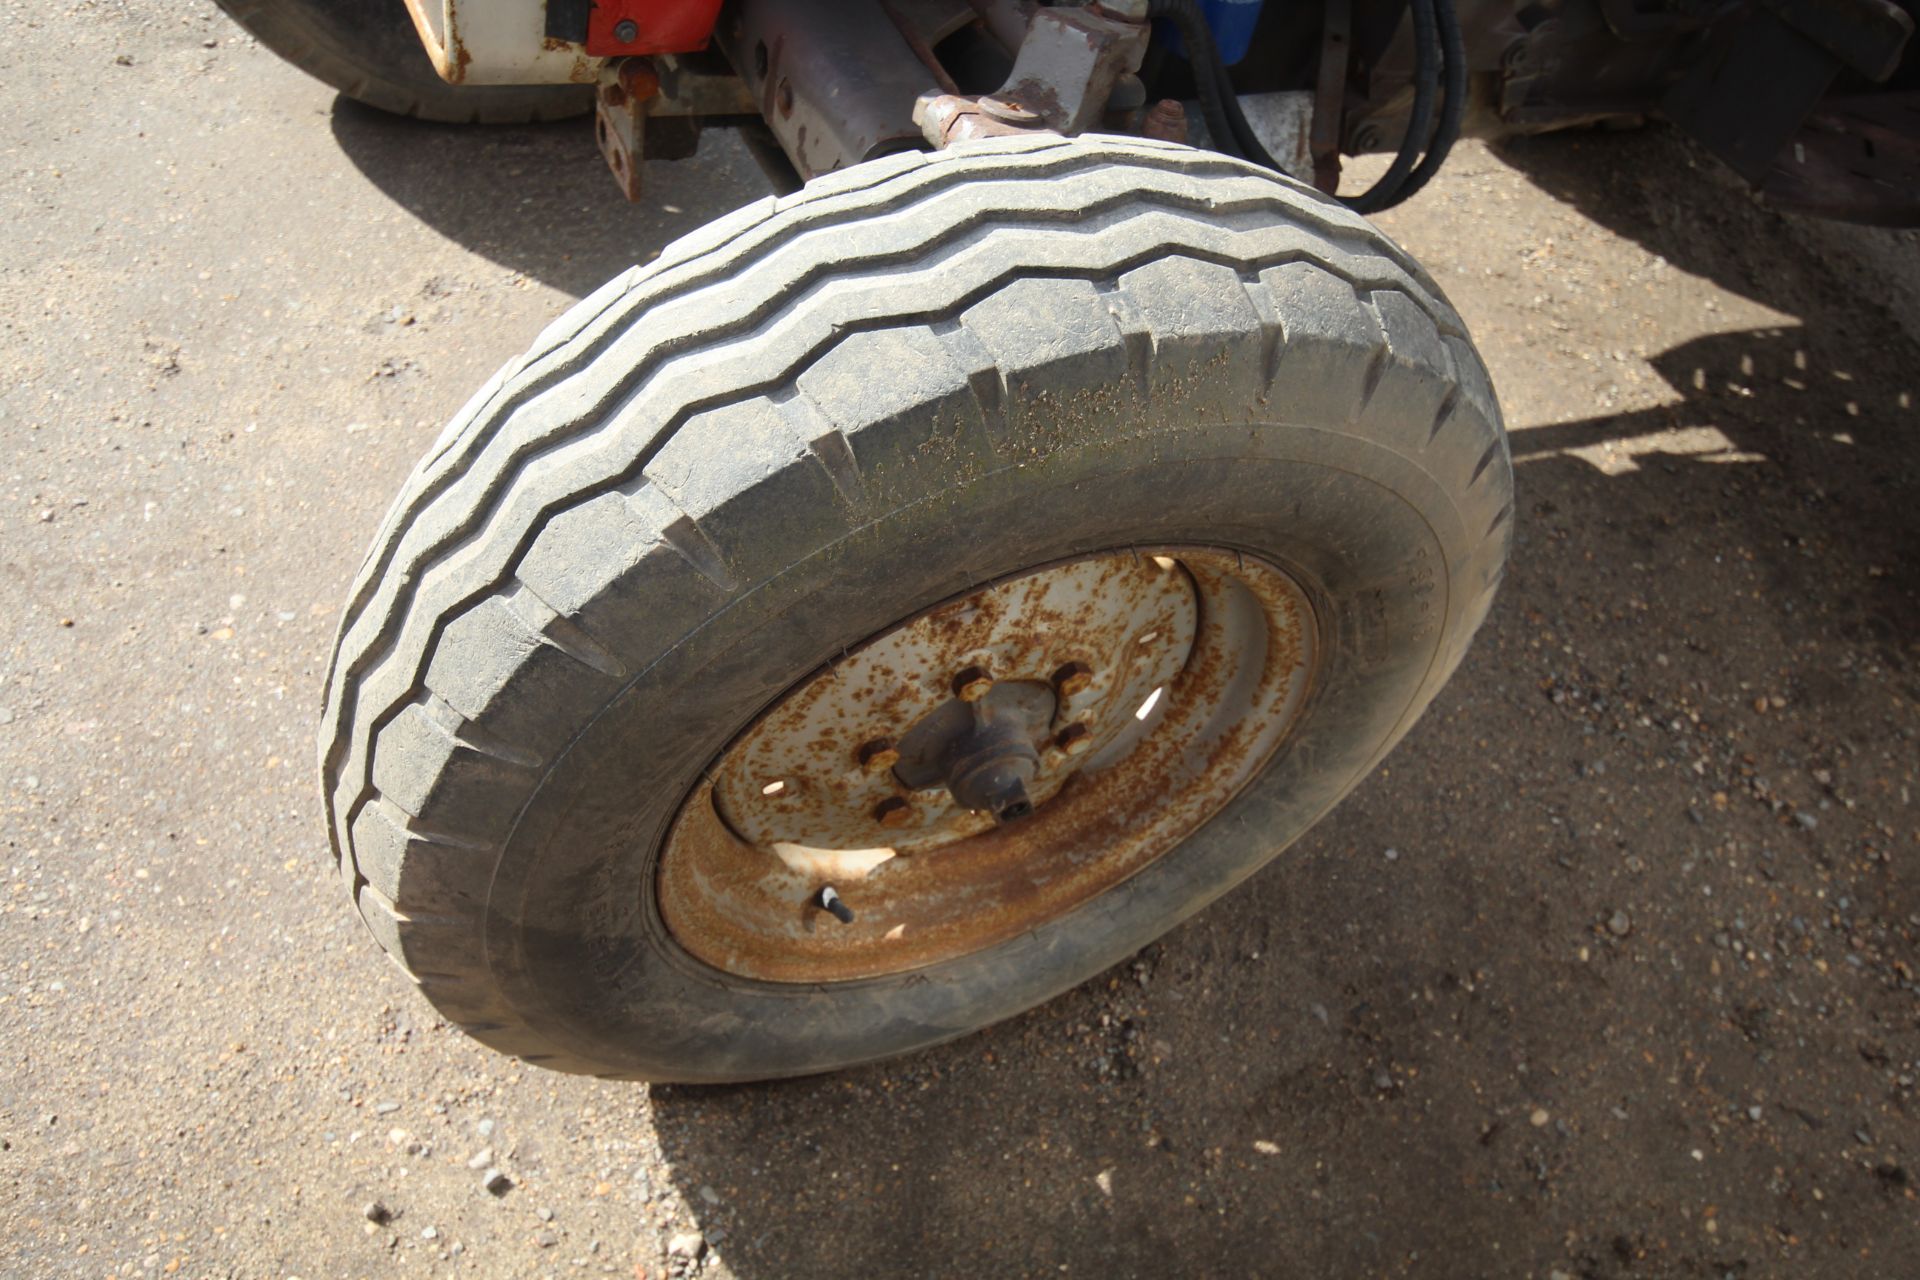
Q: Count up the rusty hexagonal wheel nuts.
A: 5